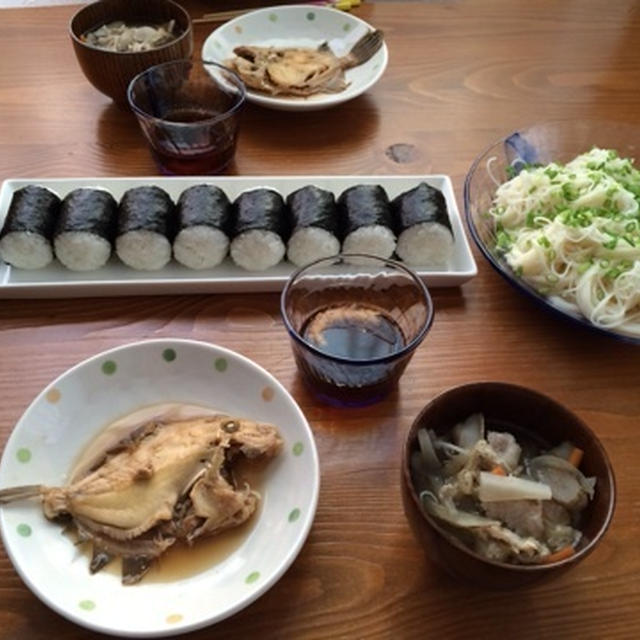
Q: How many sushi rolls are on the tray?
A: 8